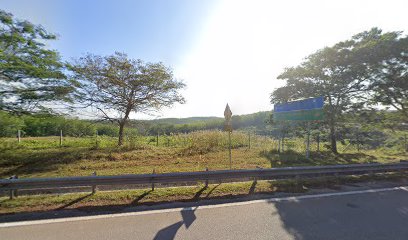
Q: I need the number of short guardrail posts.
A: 5